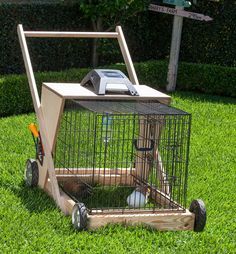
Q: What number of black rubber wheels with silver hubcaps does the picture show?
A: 3